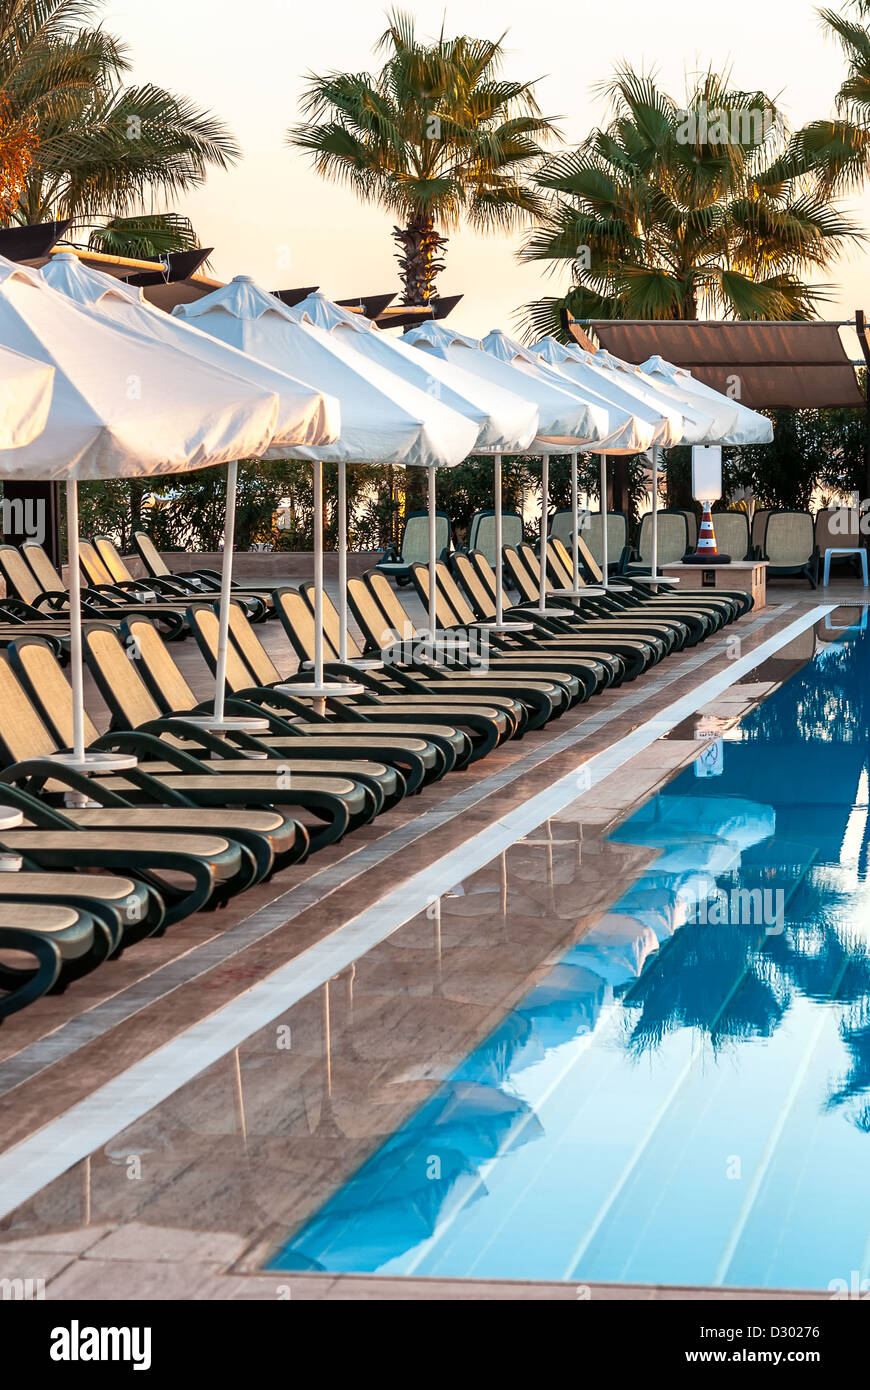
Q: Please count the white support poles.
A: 10